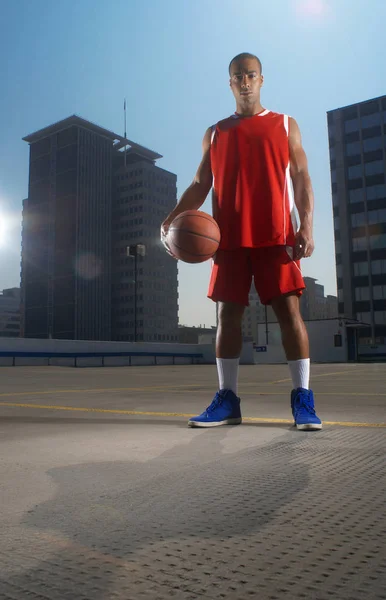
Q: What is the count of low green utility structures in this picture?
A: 0